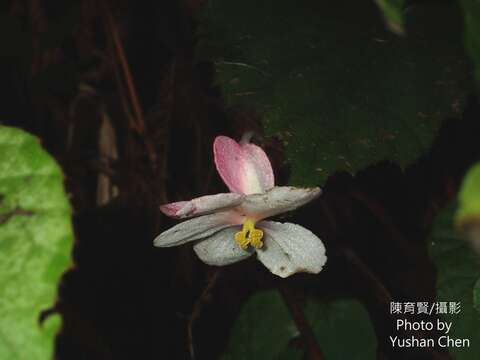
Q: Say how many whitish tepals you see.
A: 5